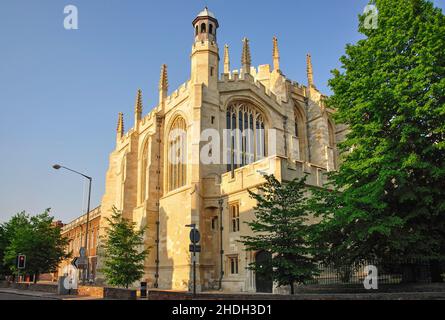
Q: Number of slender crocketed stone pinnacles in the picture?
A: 7